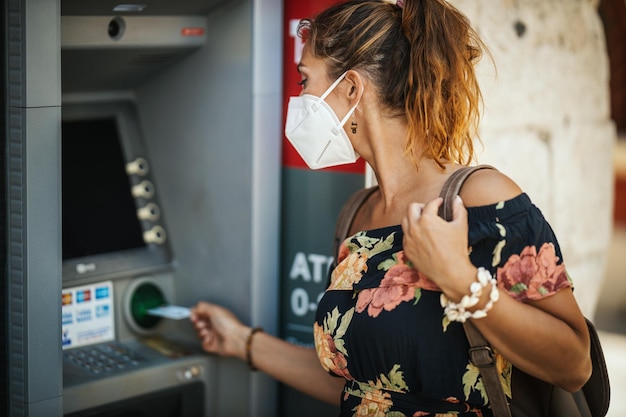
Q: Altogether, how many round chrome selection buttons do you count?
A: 4